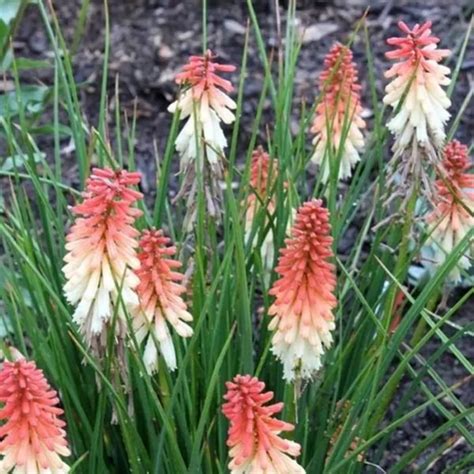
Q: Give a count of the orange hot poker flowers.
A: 10